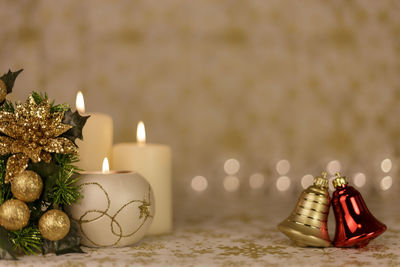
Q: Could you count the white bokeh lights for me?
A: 12